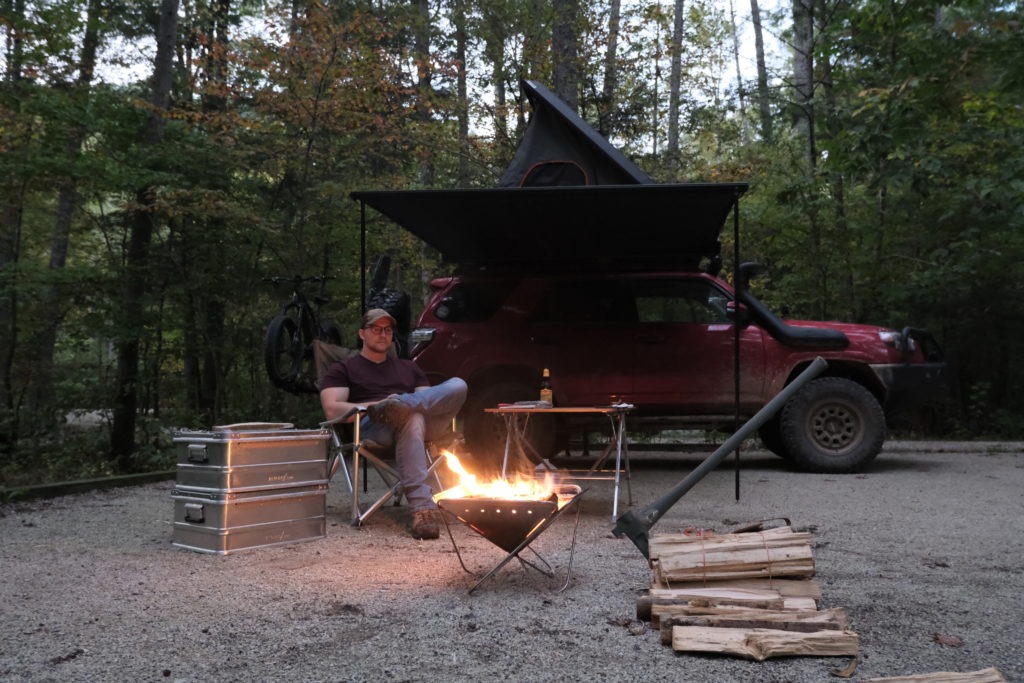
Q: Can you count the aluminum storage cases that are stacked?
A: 2